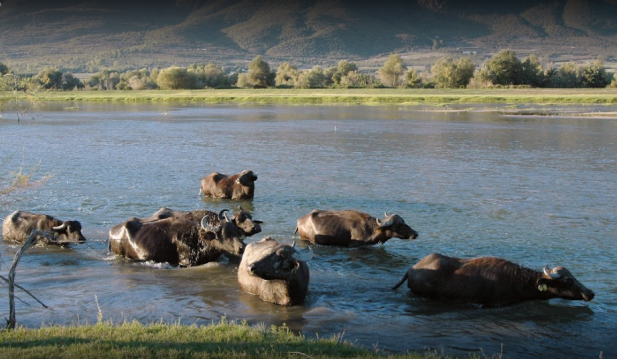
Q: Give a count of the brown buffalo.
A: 7